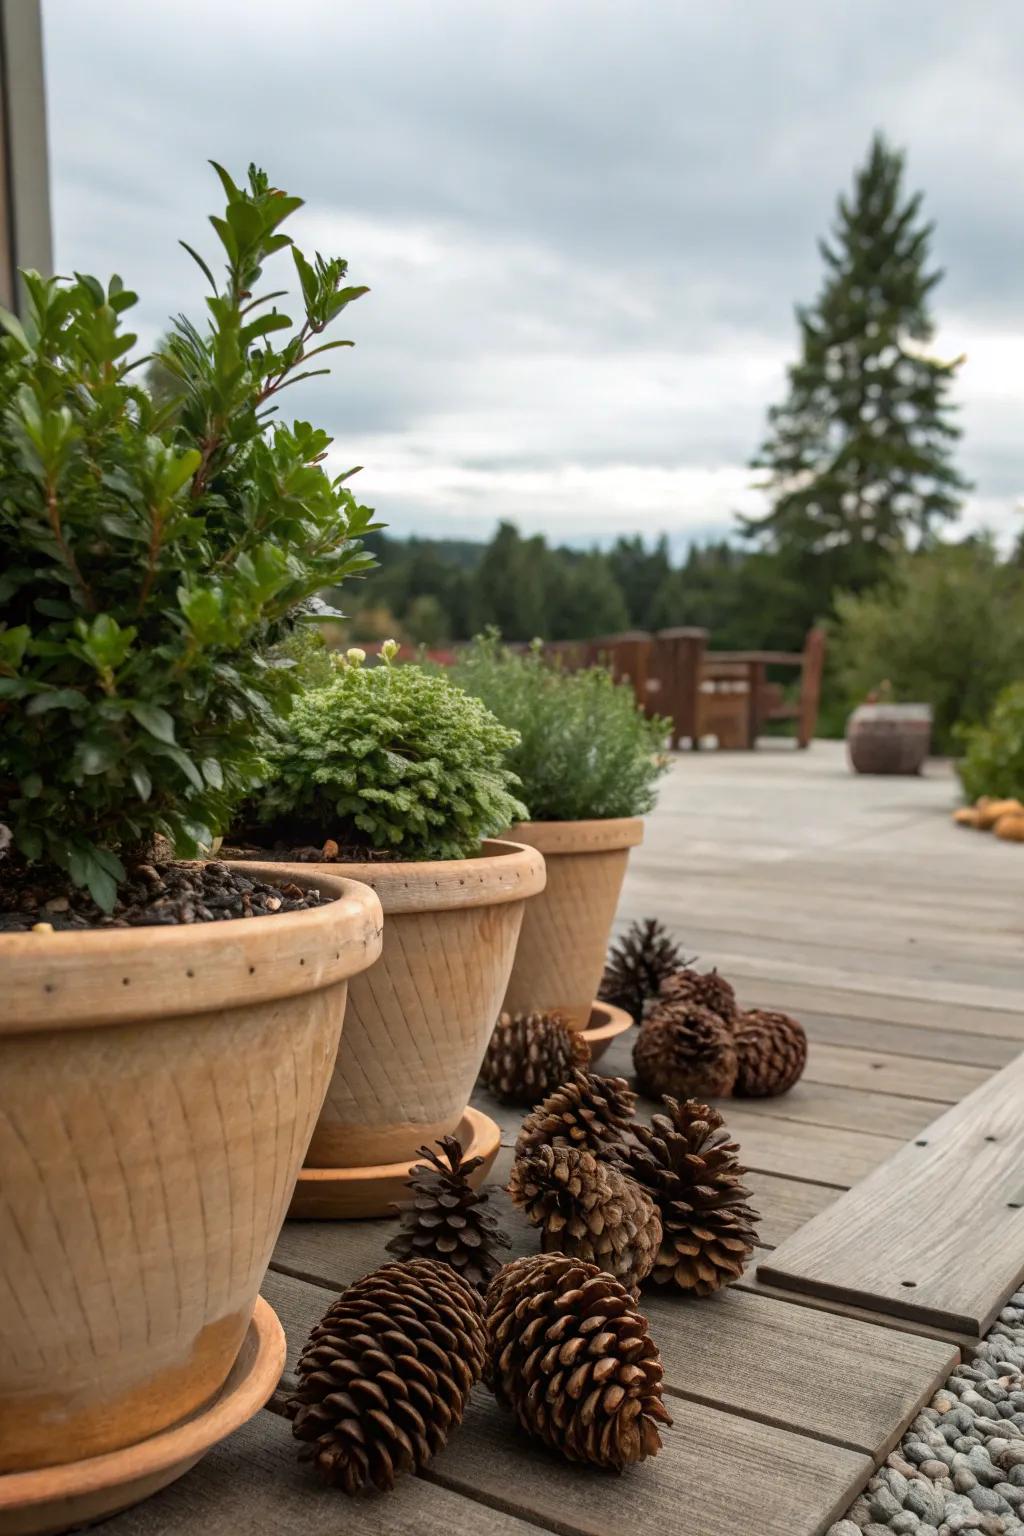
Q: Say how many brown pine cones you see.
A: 11